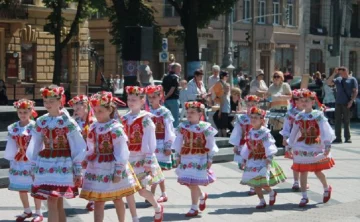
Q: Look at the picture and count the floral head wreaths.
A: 11